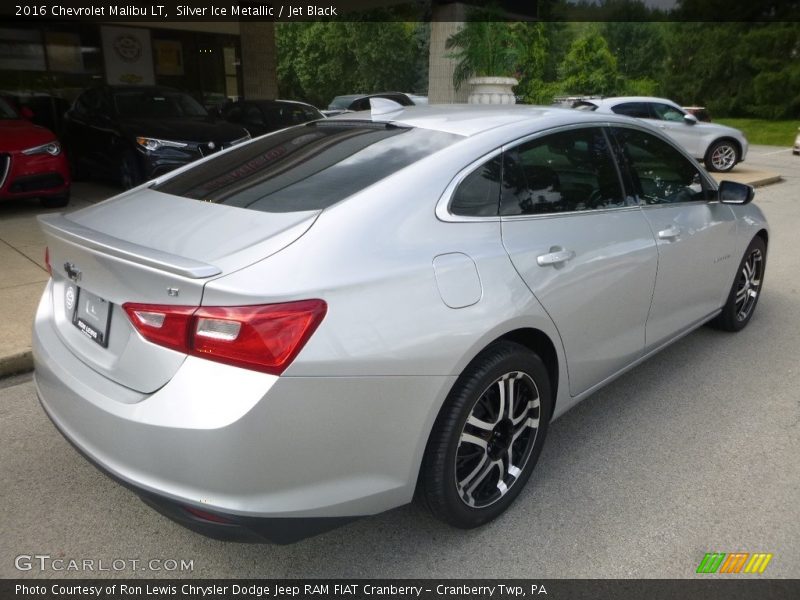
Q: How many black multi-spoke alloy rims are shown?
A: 2